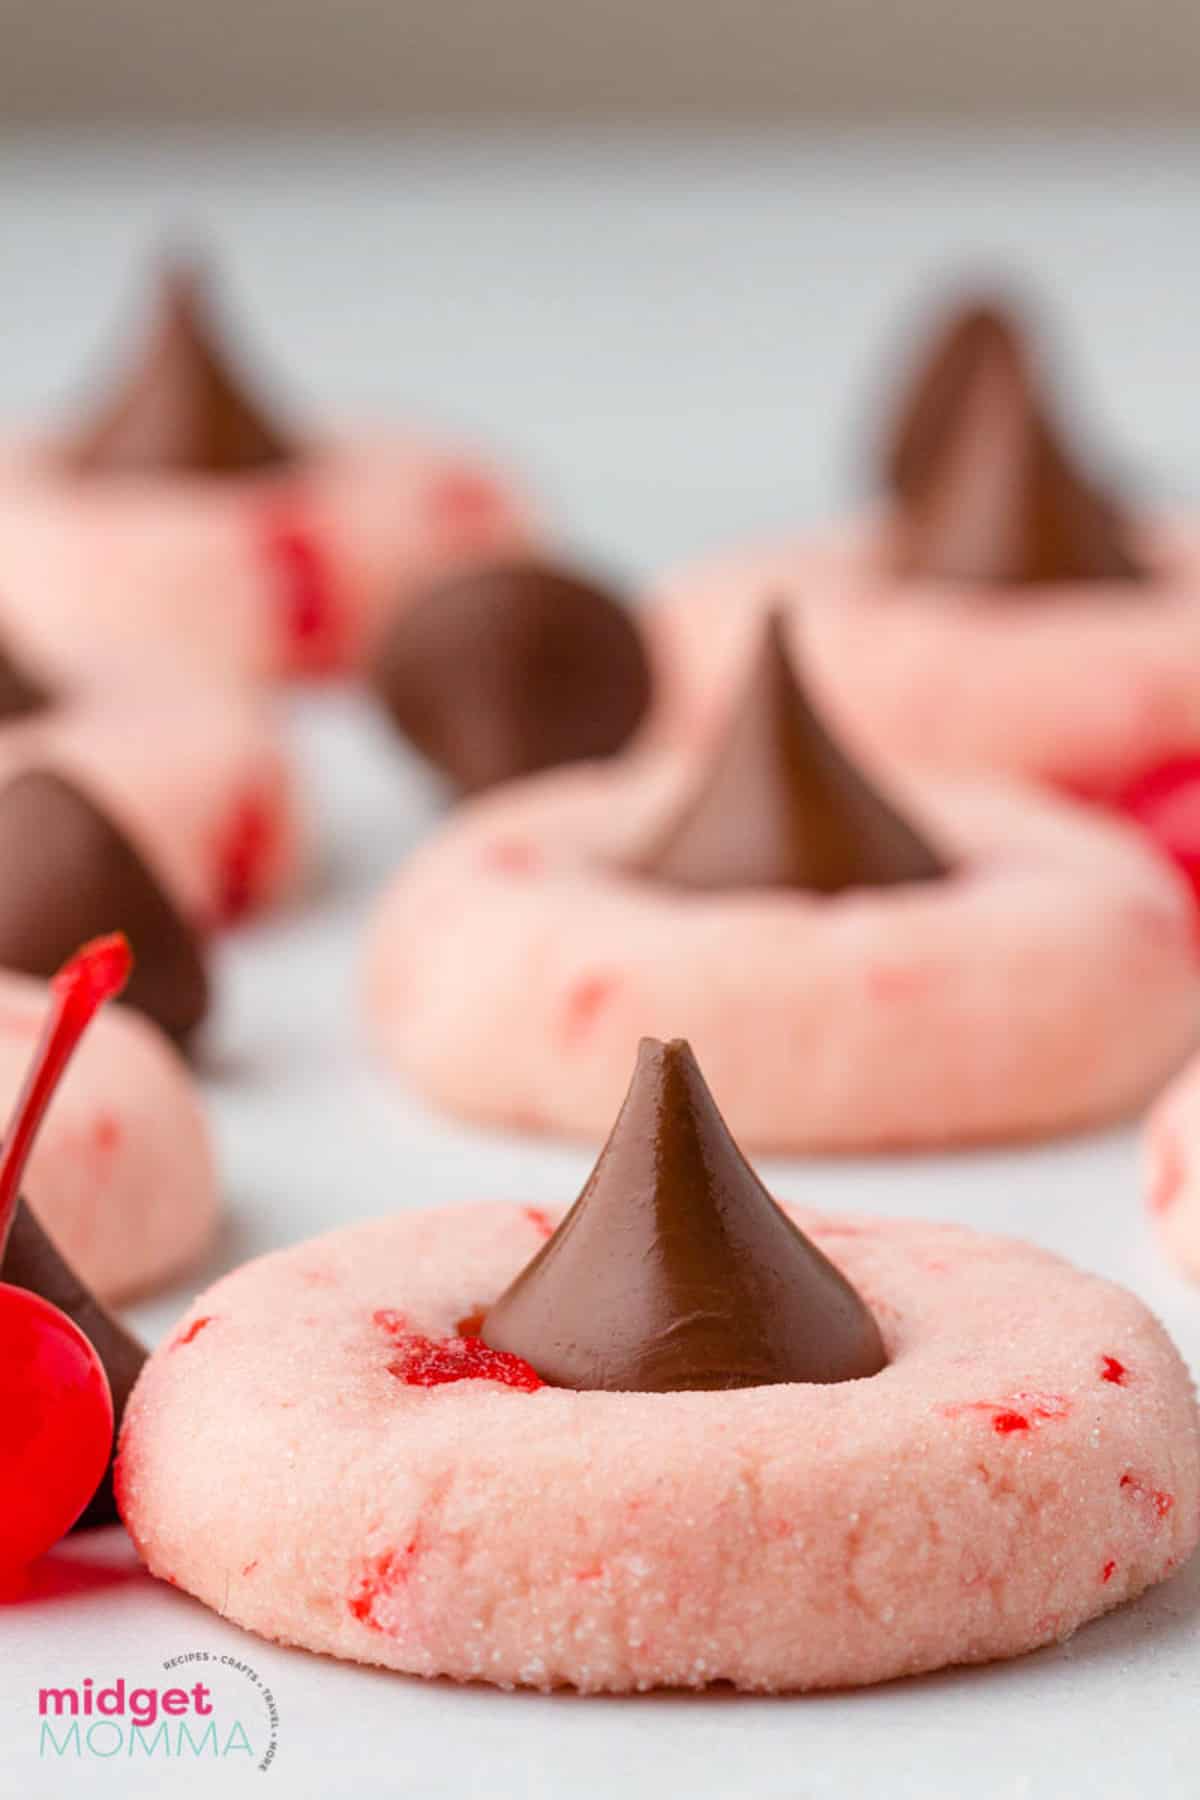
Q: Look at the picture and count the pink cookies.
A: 7